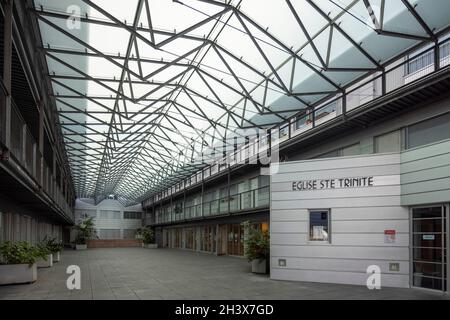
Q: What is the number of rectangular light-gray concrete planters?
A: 6